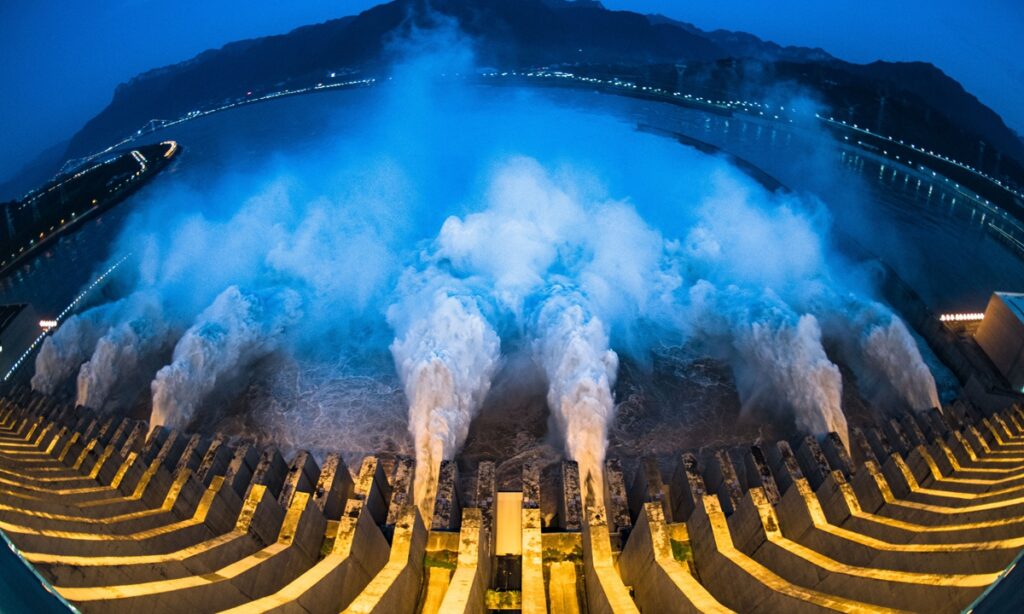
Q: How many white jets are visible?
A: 7